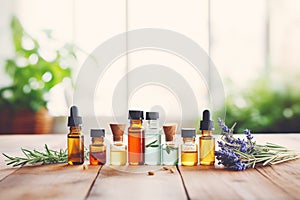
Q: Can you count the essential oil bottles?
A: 8